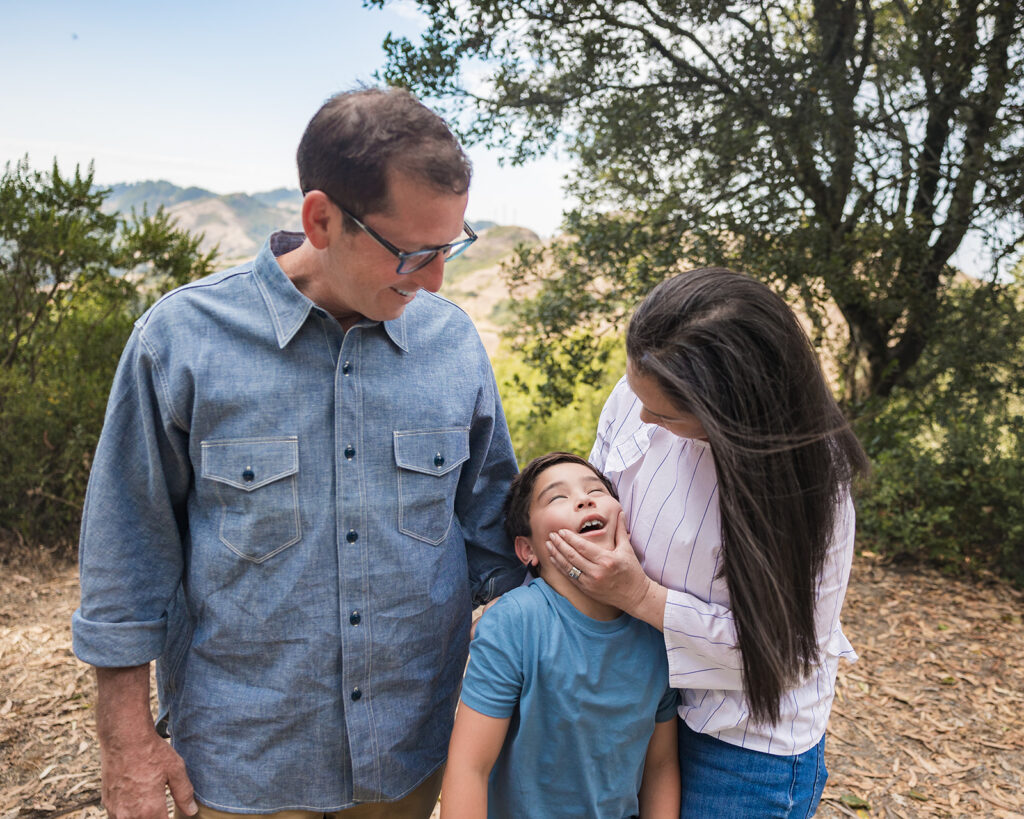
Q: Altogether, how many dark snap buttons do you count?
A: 7